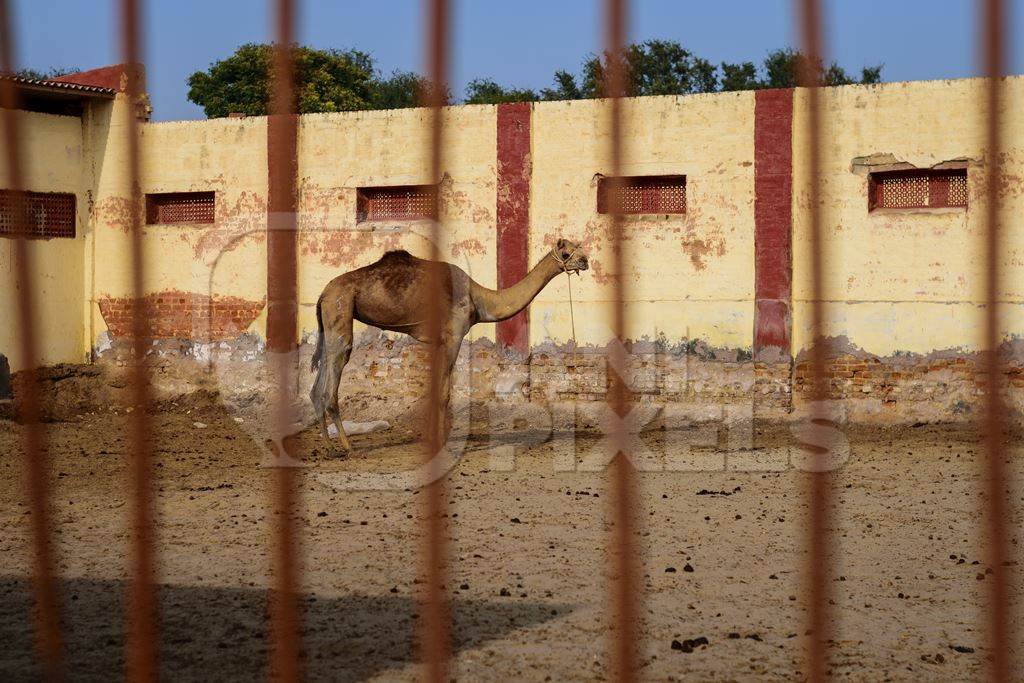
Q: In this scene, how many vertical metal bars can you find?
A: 7